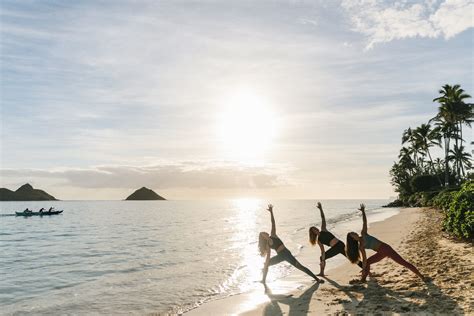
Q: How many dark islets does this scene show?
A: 2